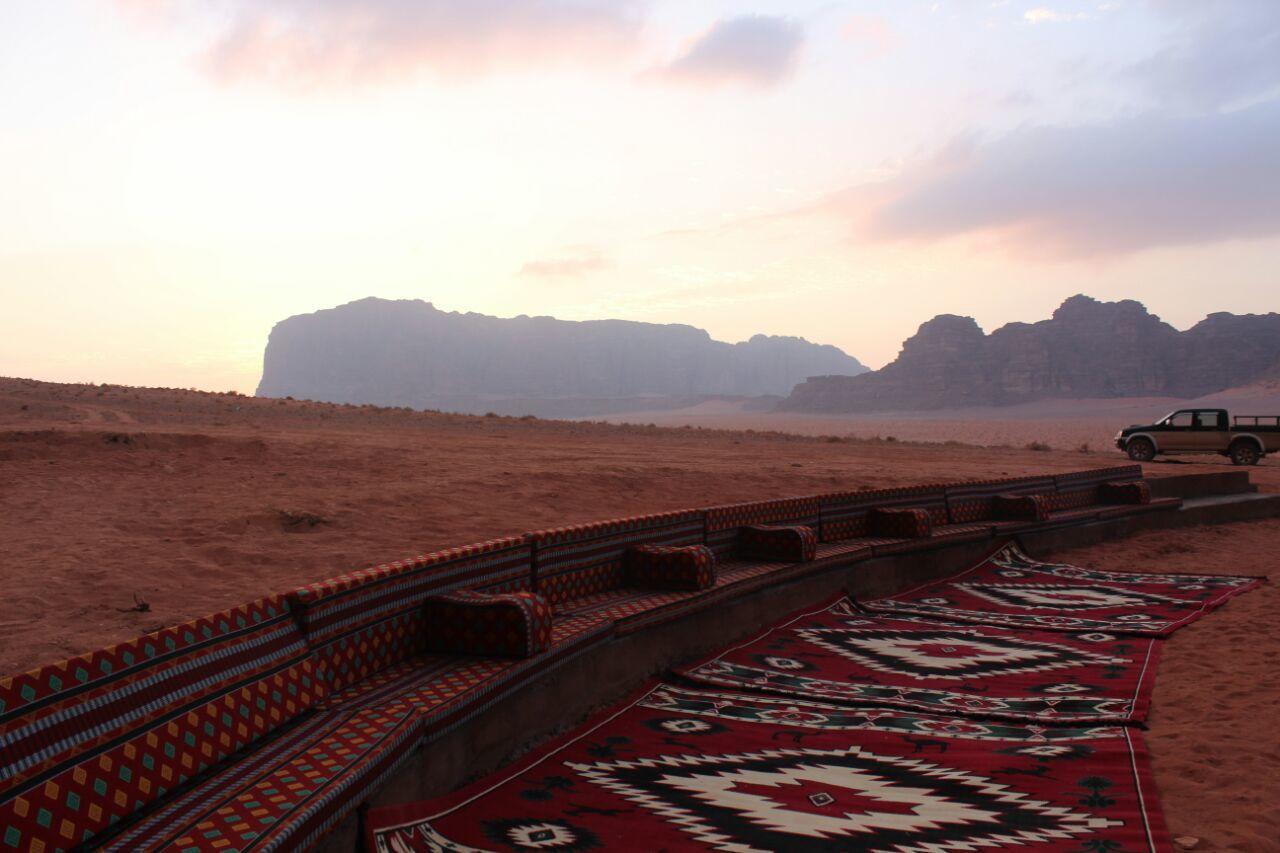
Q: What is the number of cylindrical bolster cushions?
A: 6